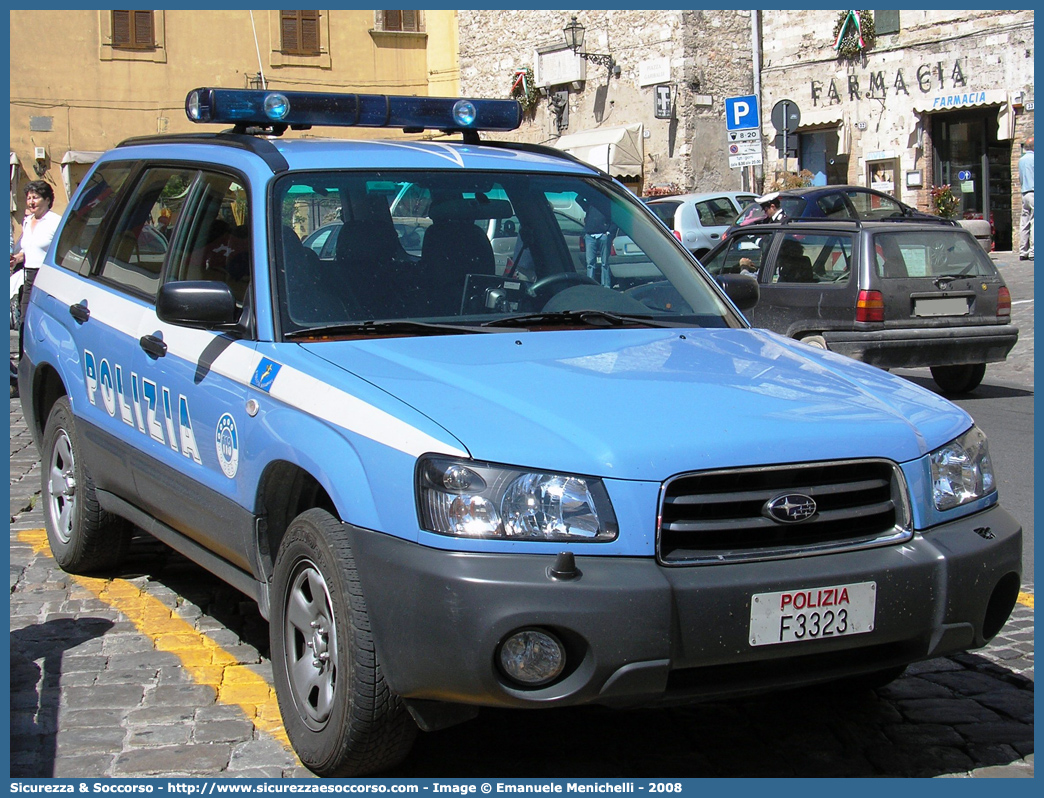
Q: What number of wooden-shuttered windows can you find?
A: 3